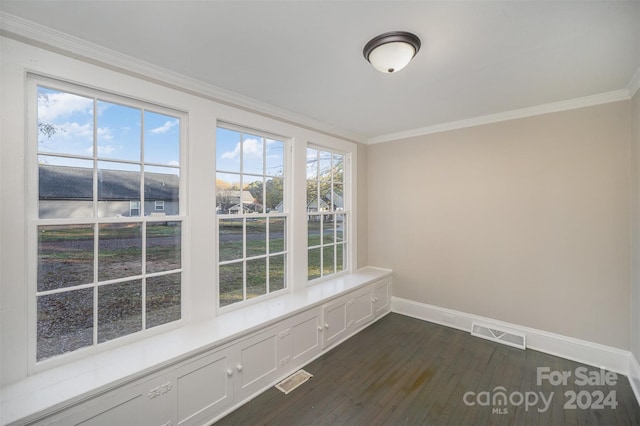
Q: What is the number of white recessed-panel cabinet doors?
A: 7